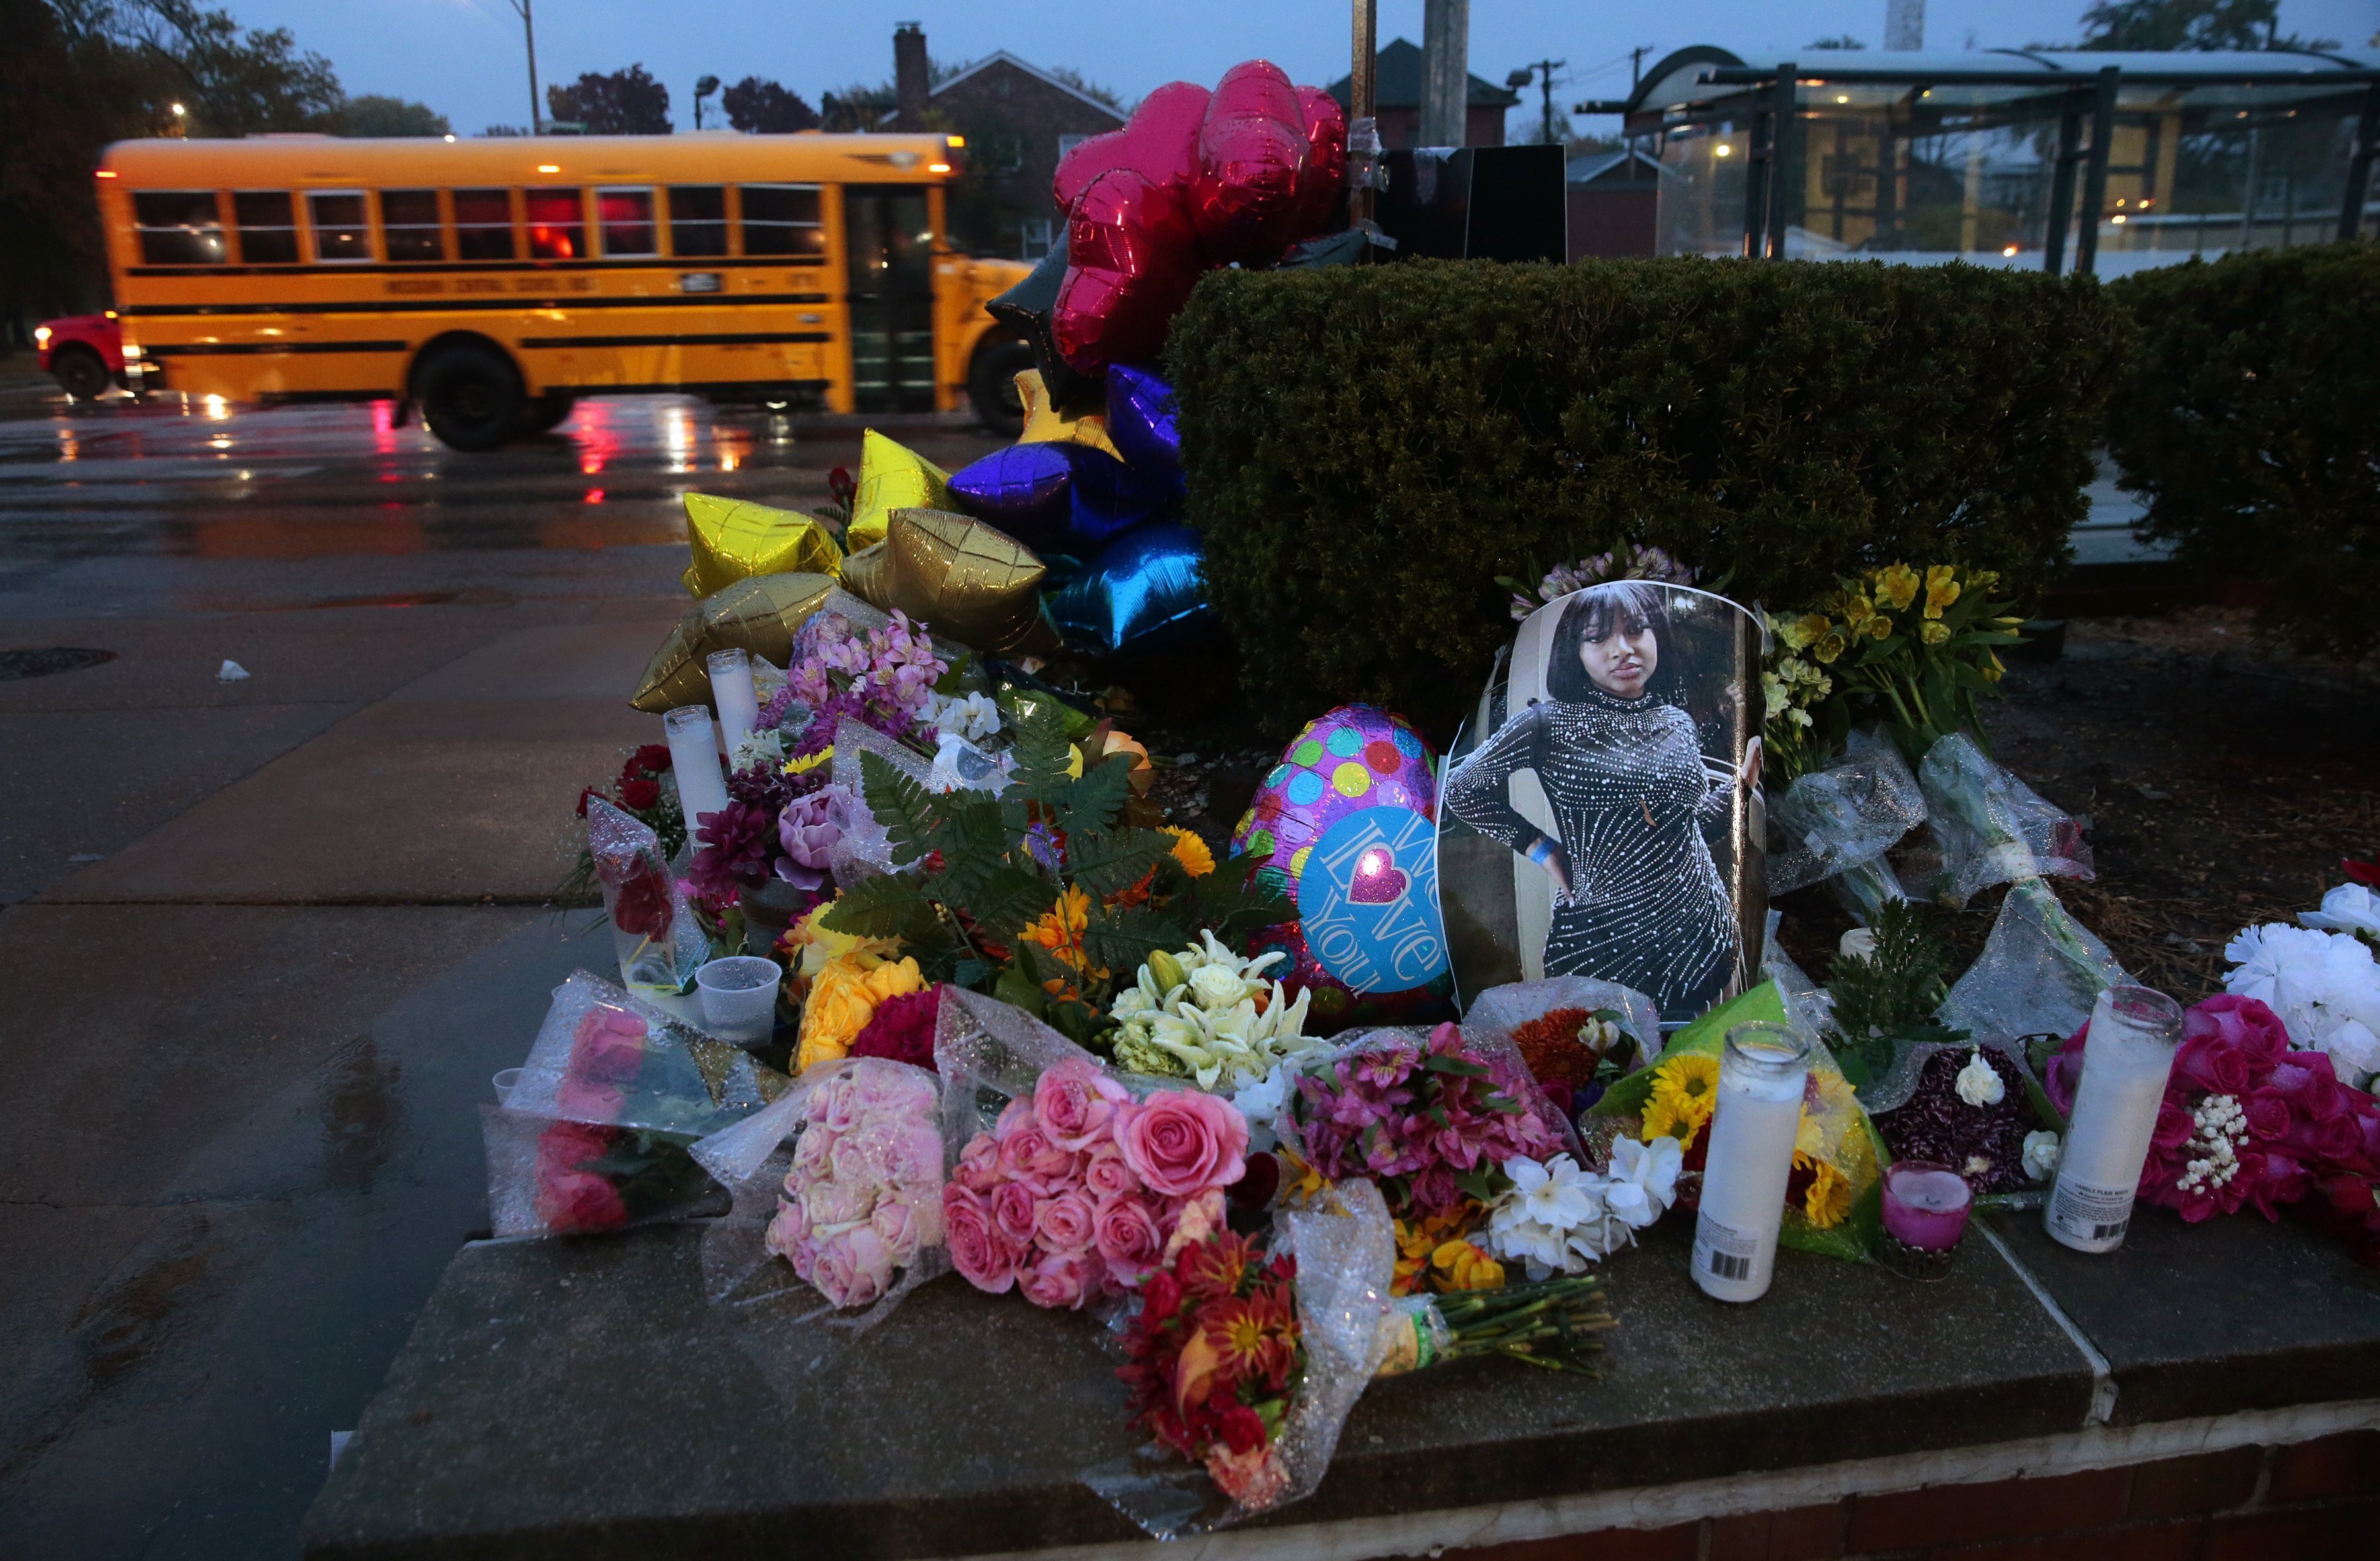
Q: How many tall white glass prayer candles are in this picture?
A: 4